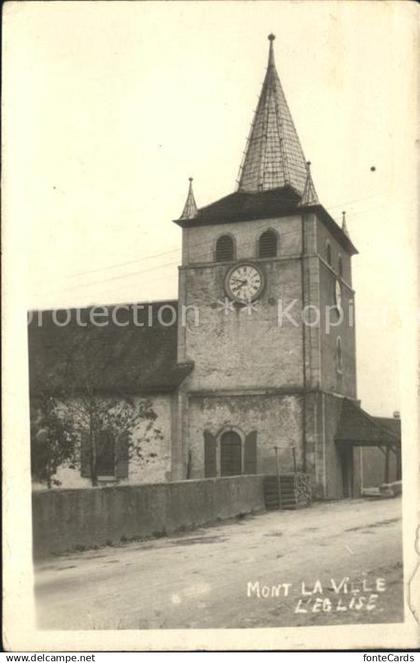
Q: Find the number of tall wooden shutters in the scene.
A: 4